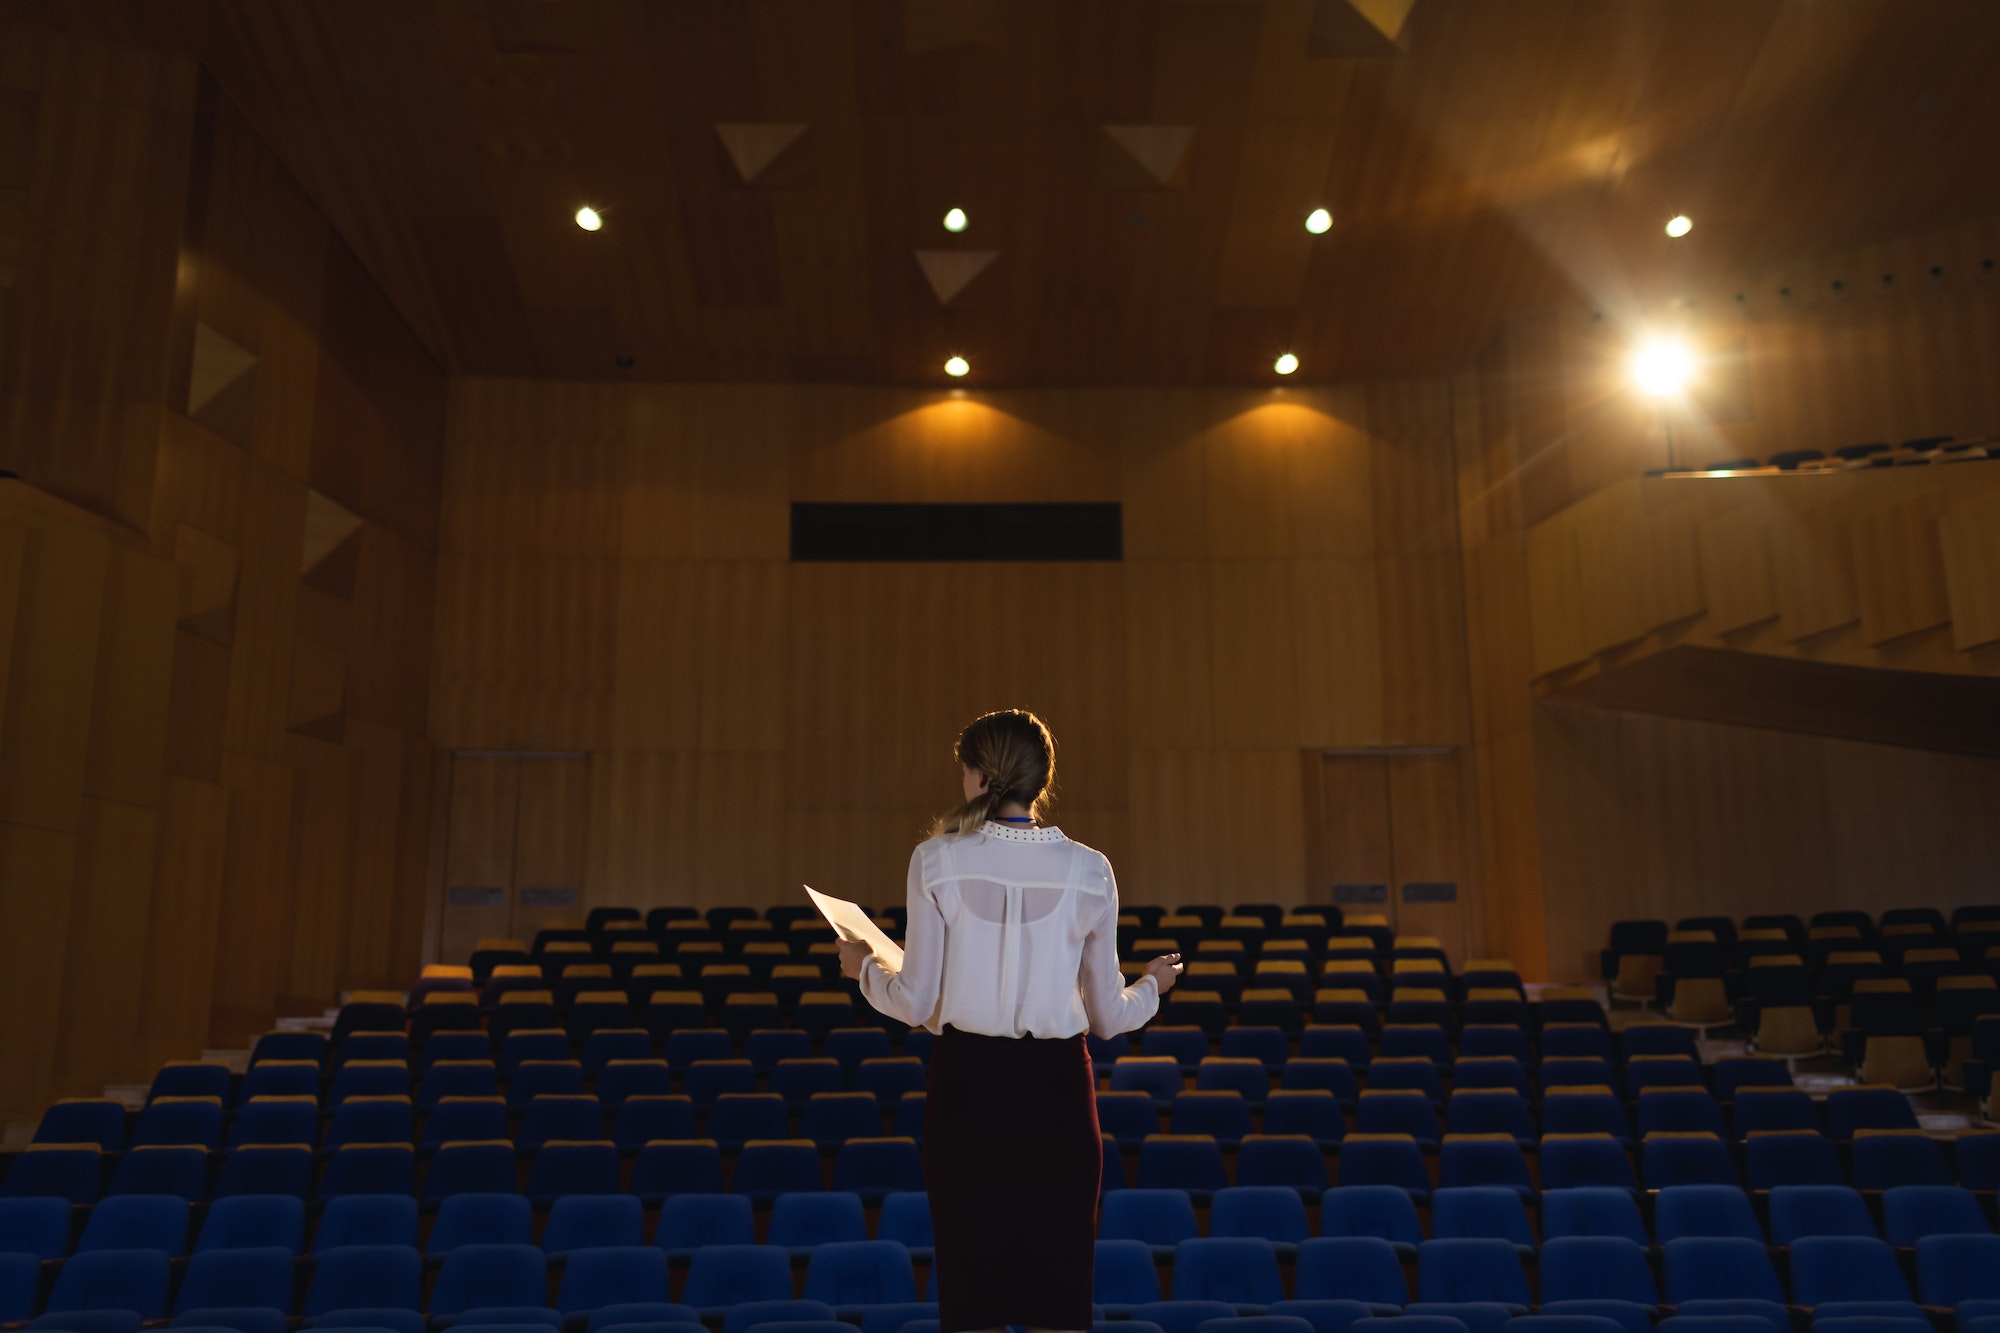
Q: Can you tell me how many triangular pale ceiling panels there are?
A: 4